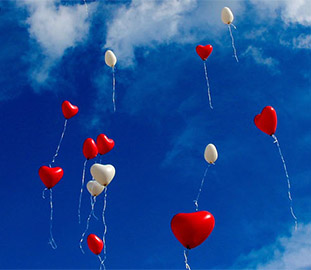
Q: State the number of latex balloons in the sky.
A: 13